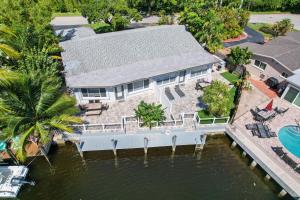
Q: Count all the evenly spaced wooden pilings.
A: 5